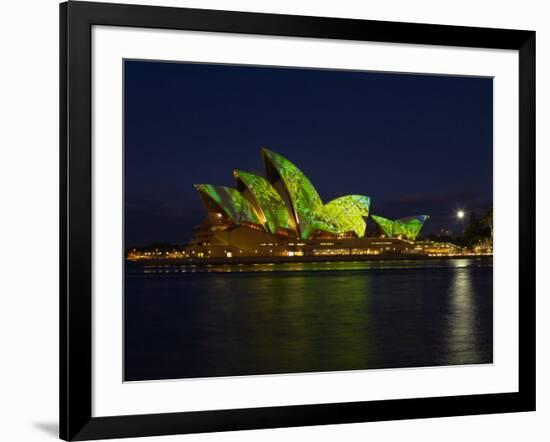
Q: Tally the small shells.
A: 2